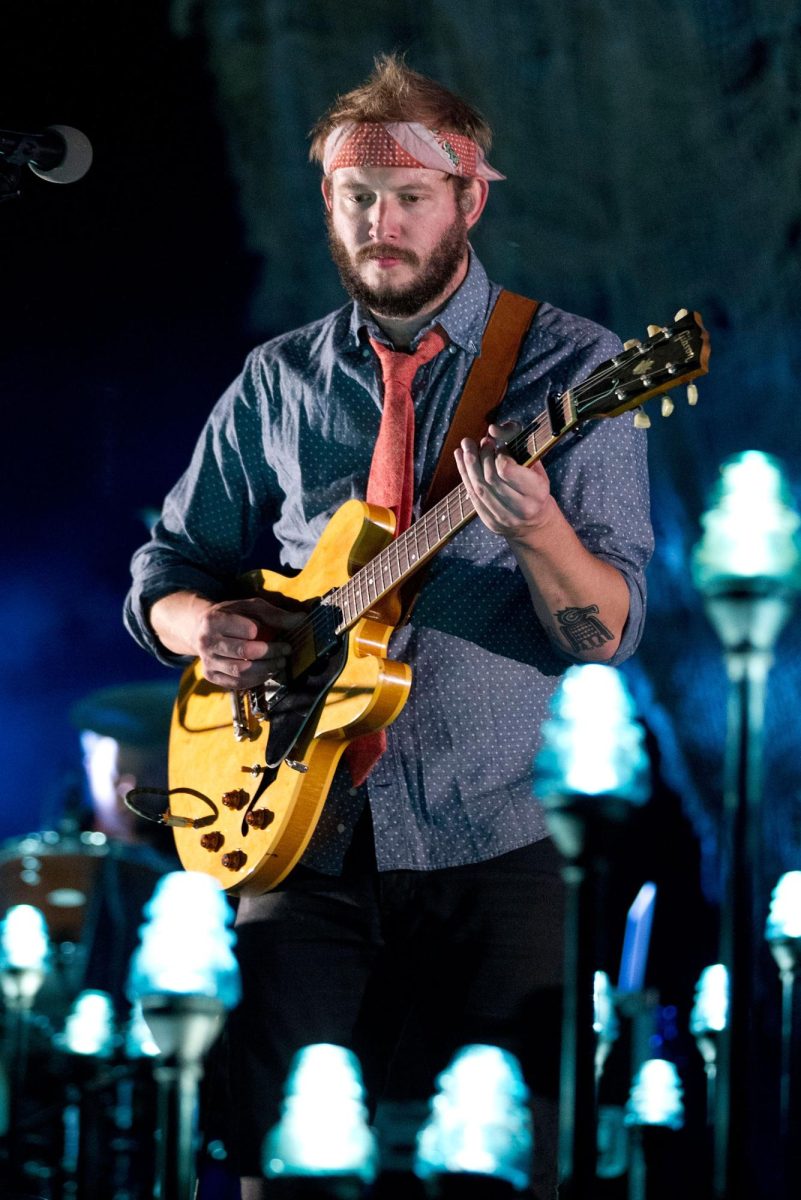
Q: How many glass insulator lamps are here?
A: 12